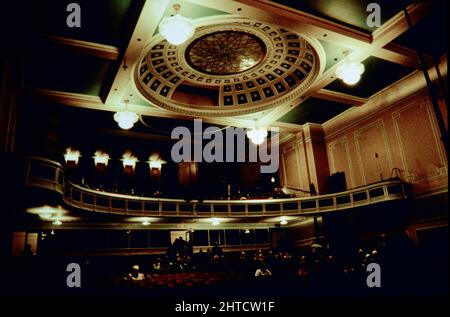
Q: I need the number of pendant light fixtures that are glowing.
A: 4